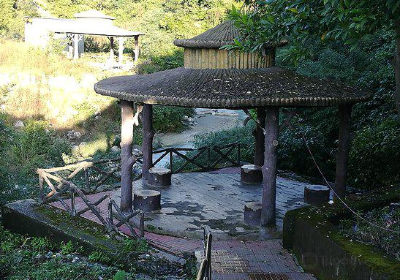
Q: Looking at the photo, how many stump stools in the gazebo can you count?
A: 5